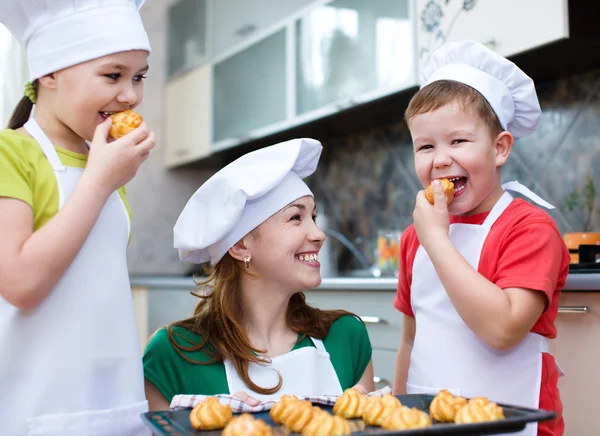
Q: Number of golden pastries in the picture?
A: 12